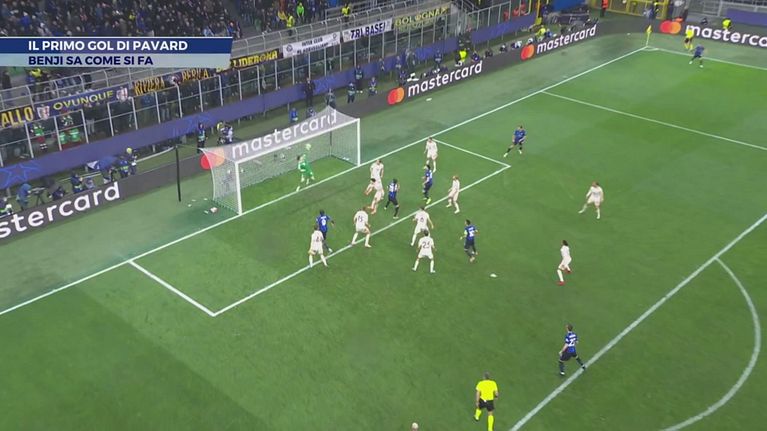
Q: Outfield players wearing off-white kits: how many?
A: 10